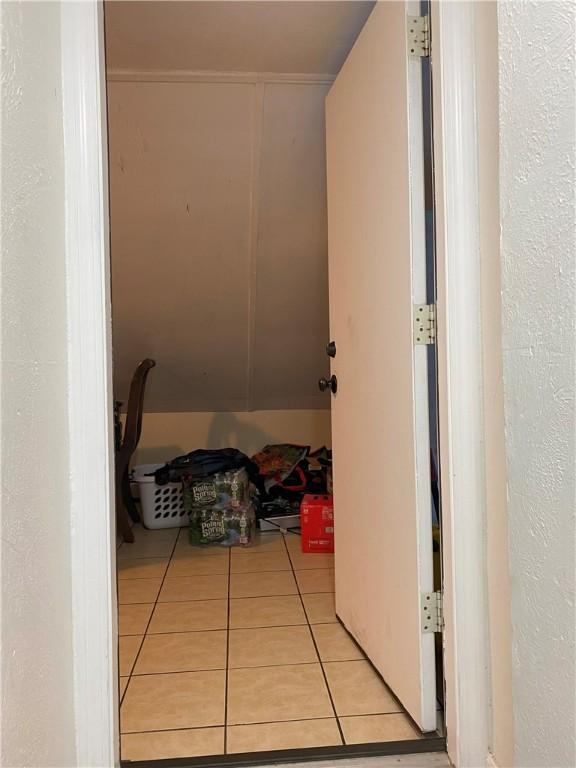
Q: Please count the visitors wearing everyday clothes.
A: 0